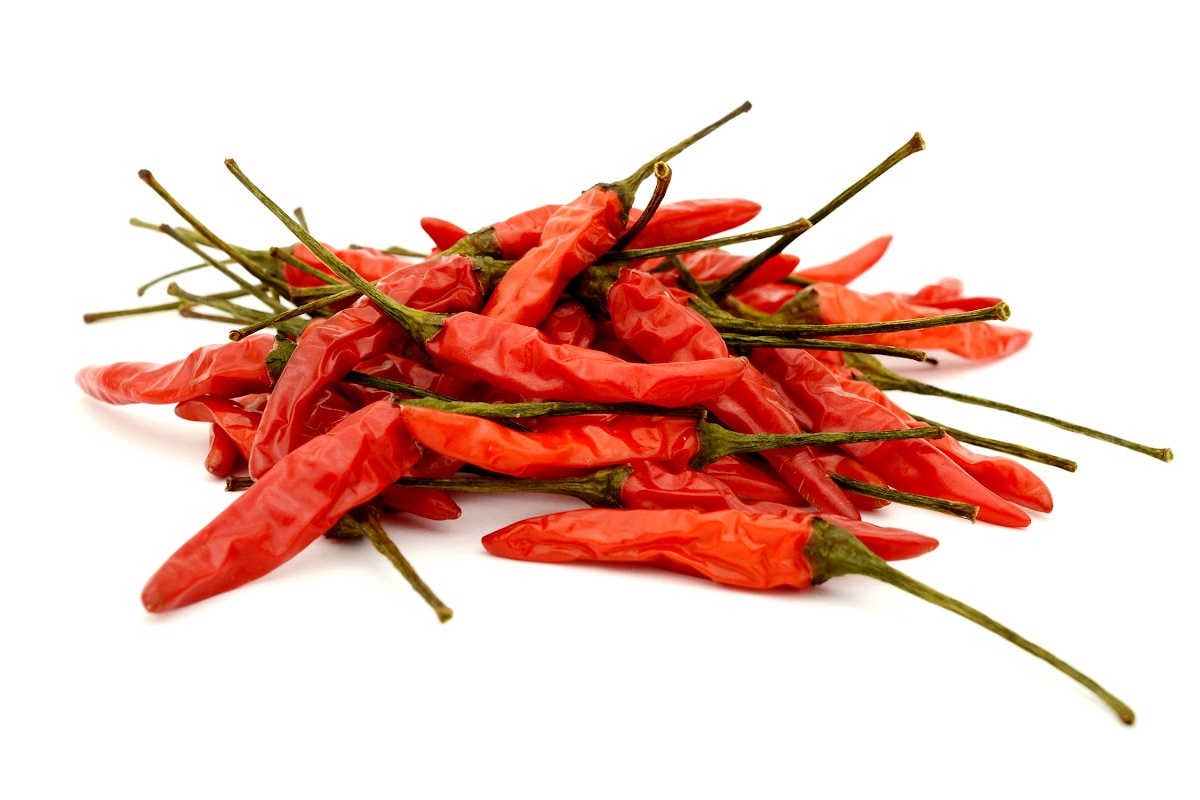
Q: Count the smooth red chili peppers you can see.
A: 0